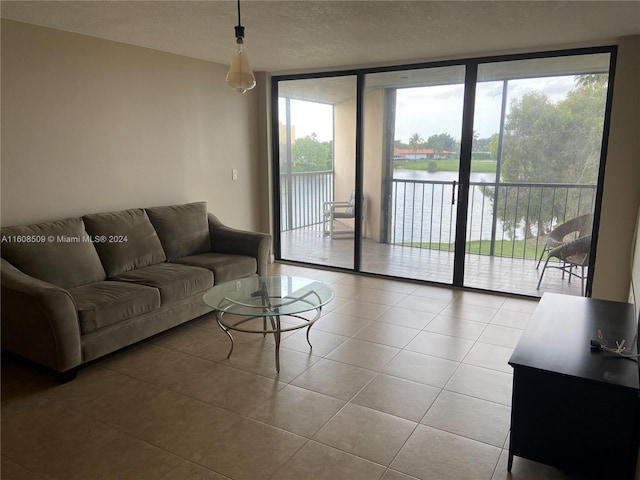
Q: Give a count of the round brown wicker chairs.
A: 2